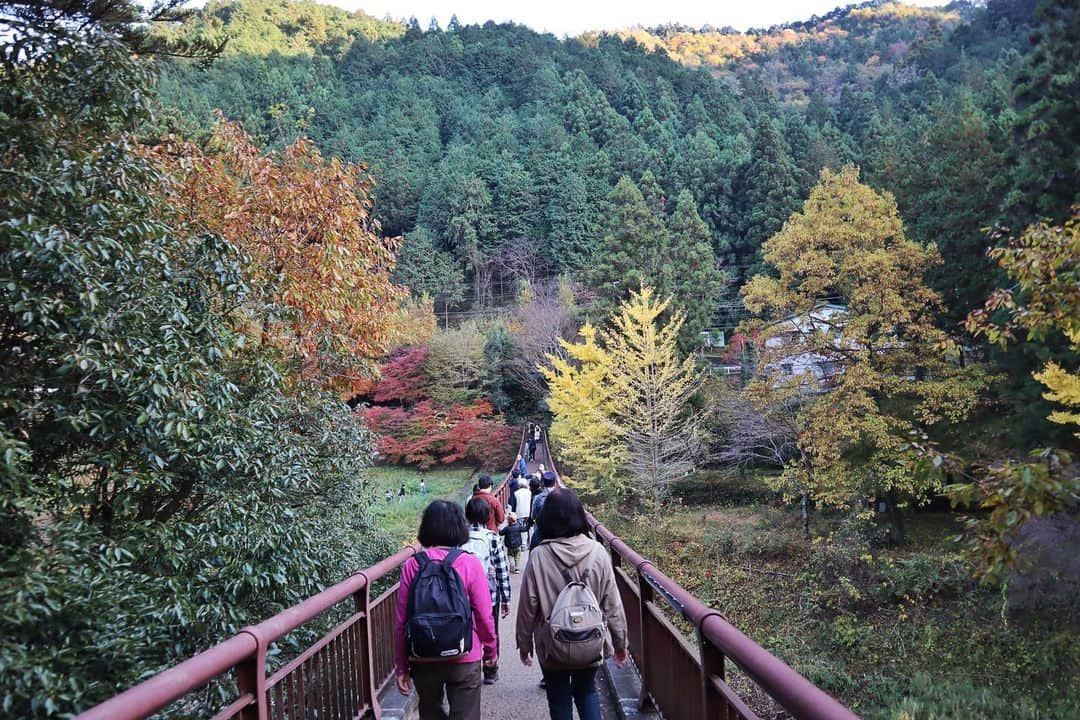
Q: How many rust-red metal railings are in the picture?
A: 2